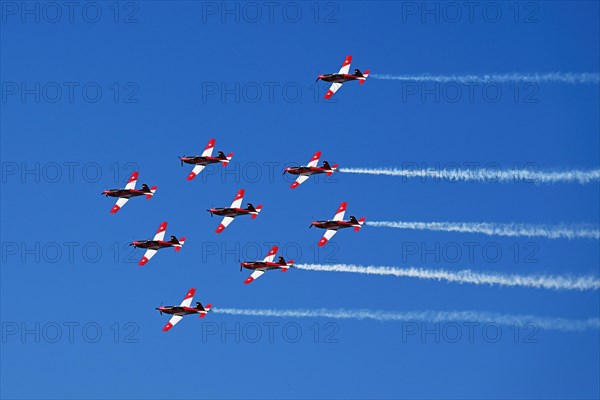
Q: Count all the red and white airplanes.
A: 9